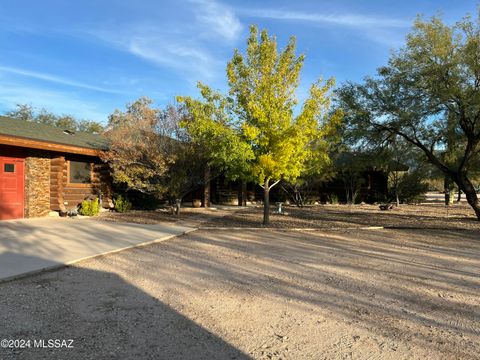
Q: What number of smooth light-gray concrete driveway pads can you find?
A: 1